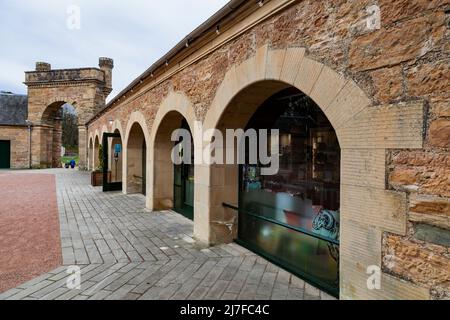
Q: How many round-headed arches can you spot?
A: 8